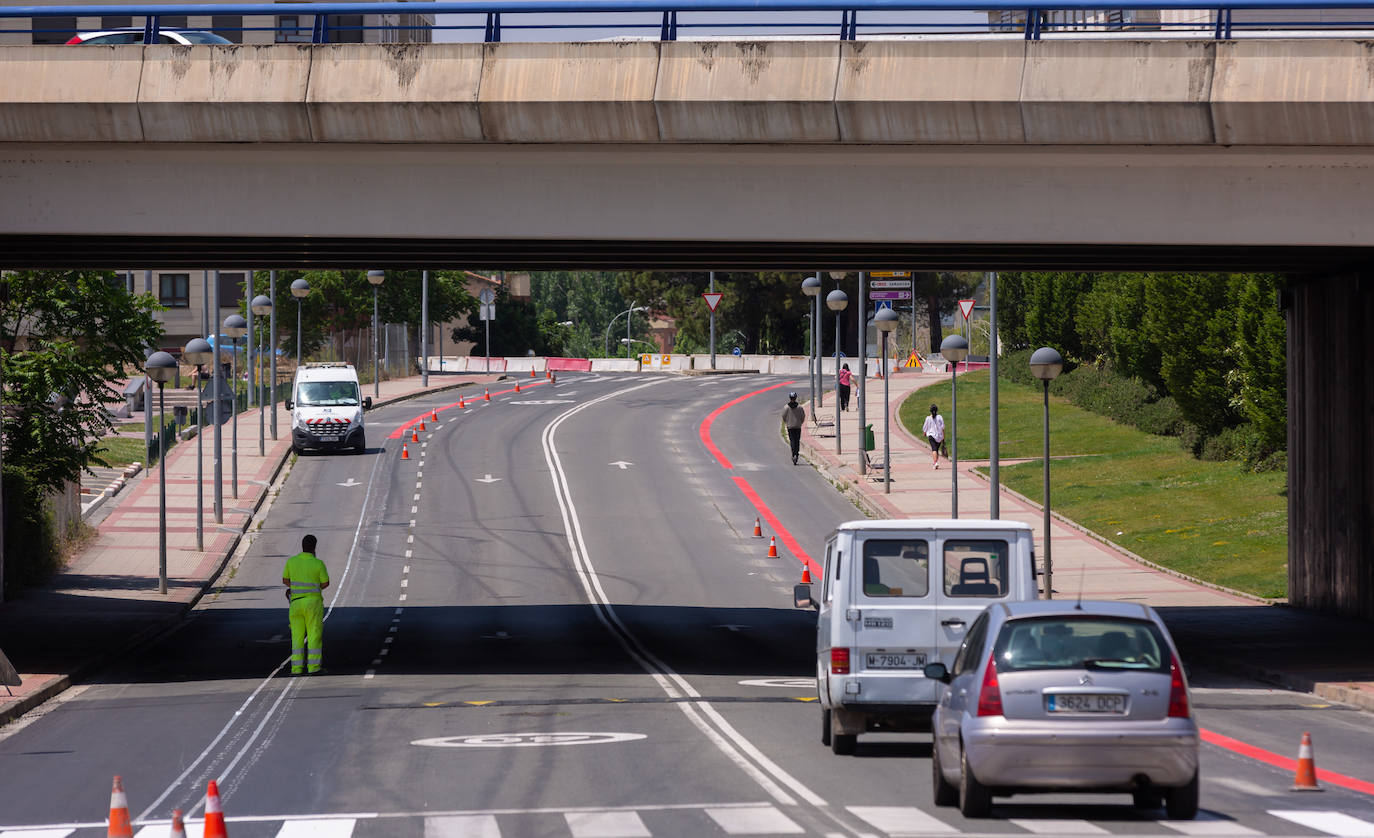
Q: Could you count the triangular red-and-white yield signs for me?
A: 2